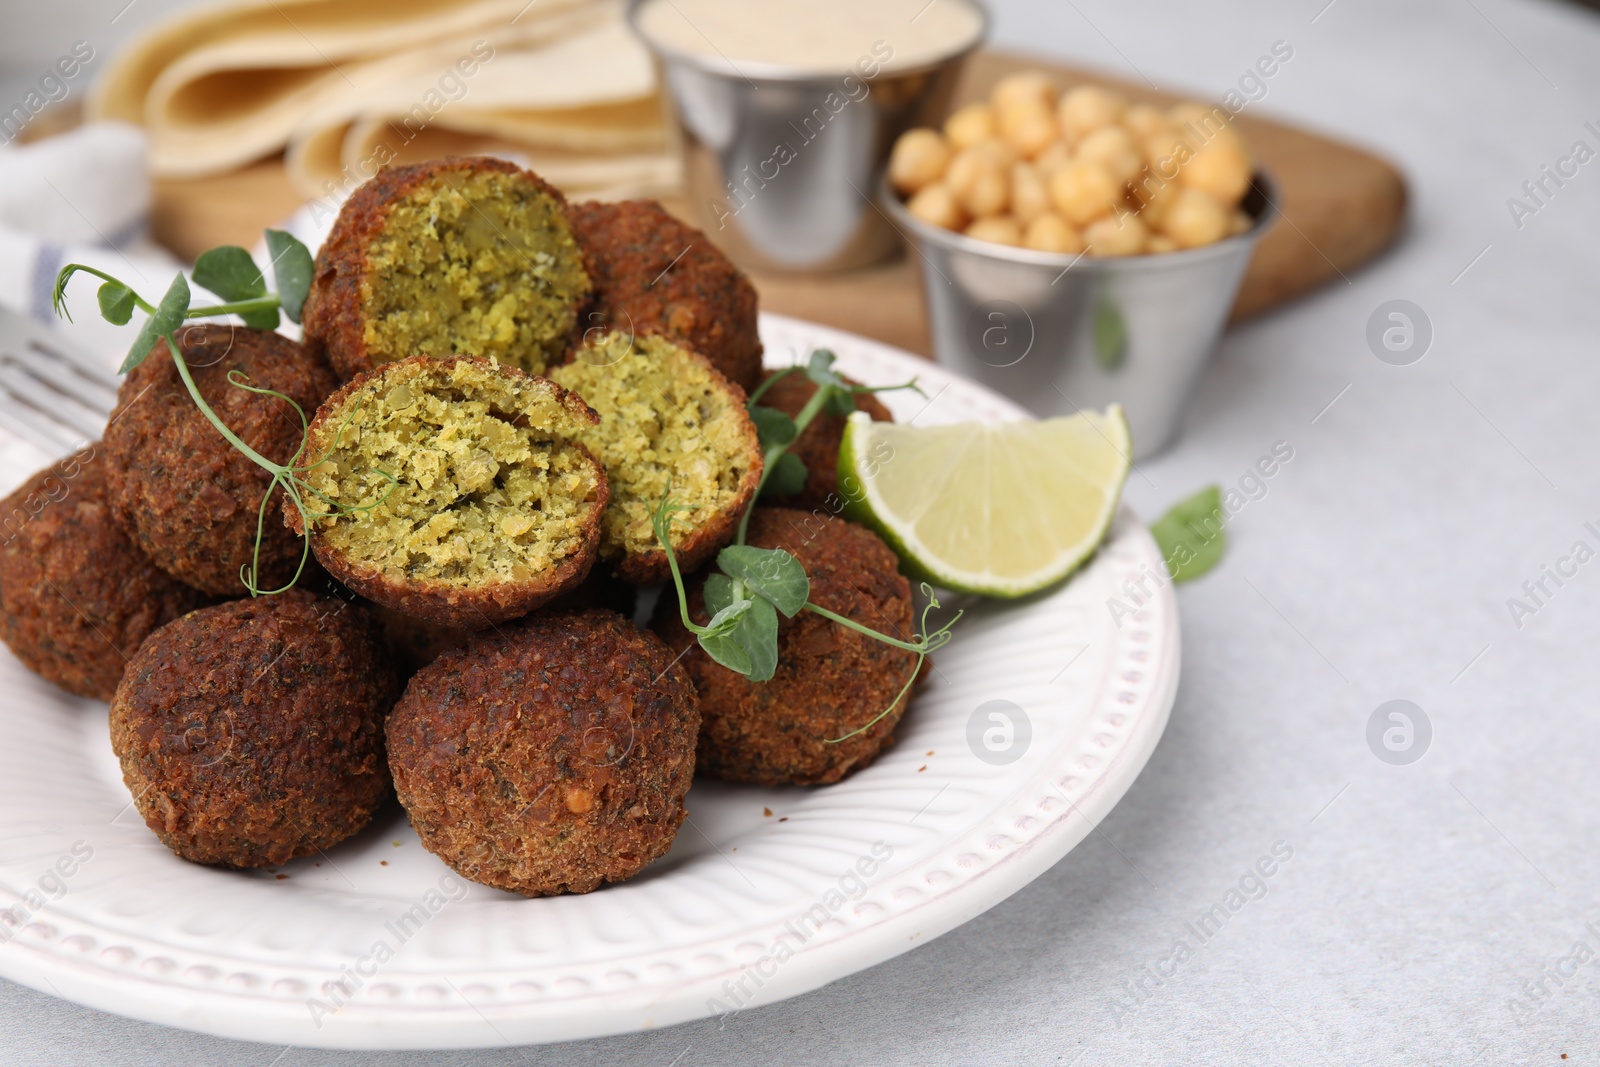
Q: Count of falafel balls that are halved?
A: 3